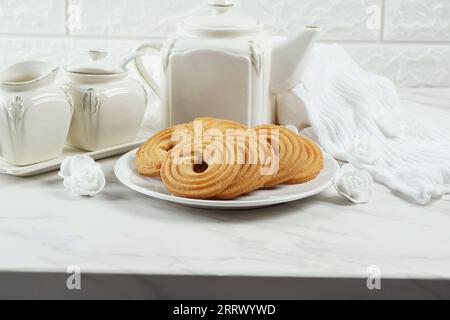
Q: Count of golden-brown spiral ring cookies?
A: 6